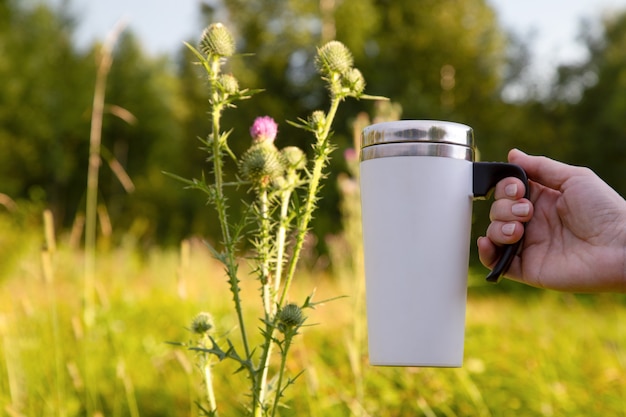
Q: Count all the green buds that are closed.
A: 8